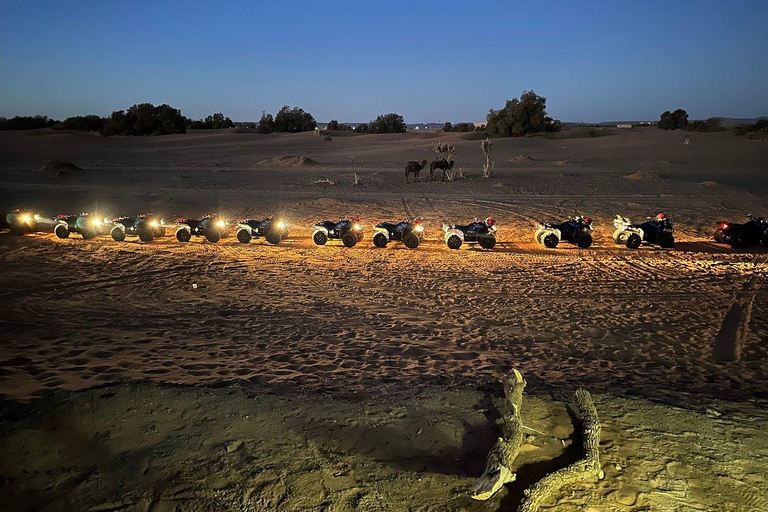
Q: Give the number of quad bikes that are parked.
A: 11